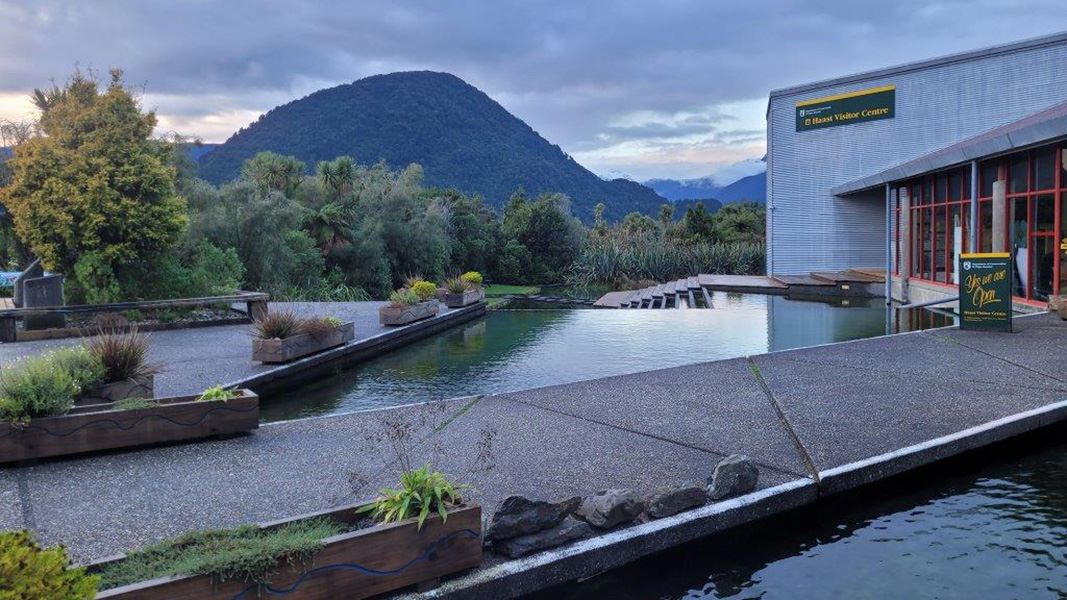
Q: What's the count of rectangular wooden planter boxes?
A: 6